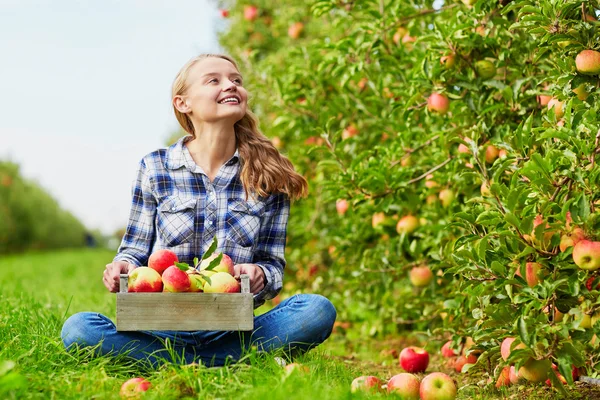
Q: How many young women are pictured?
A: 1